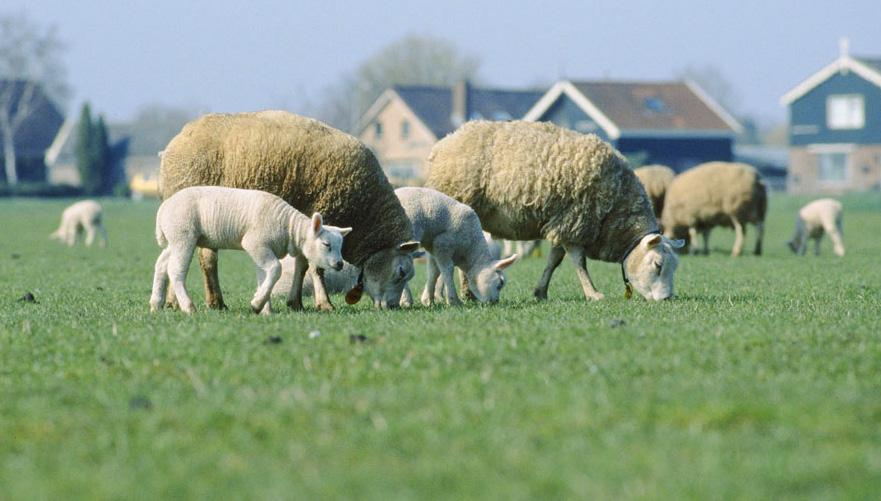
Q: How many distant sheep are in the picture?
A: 4